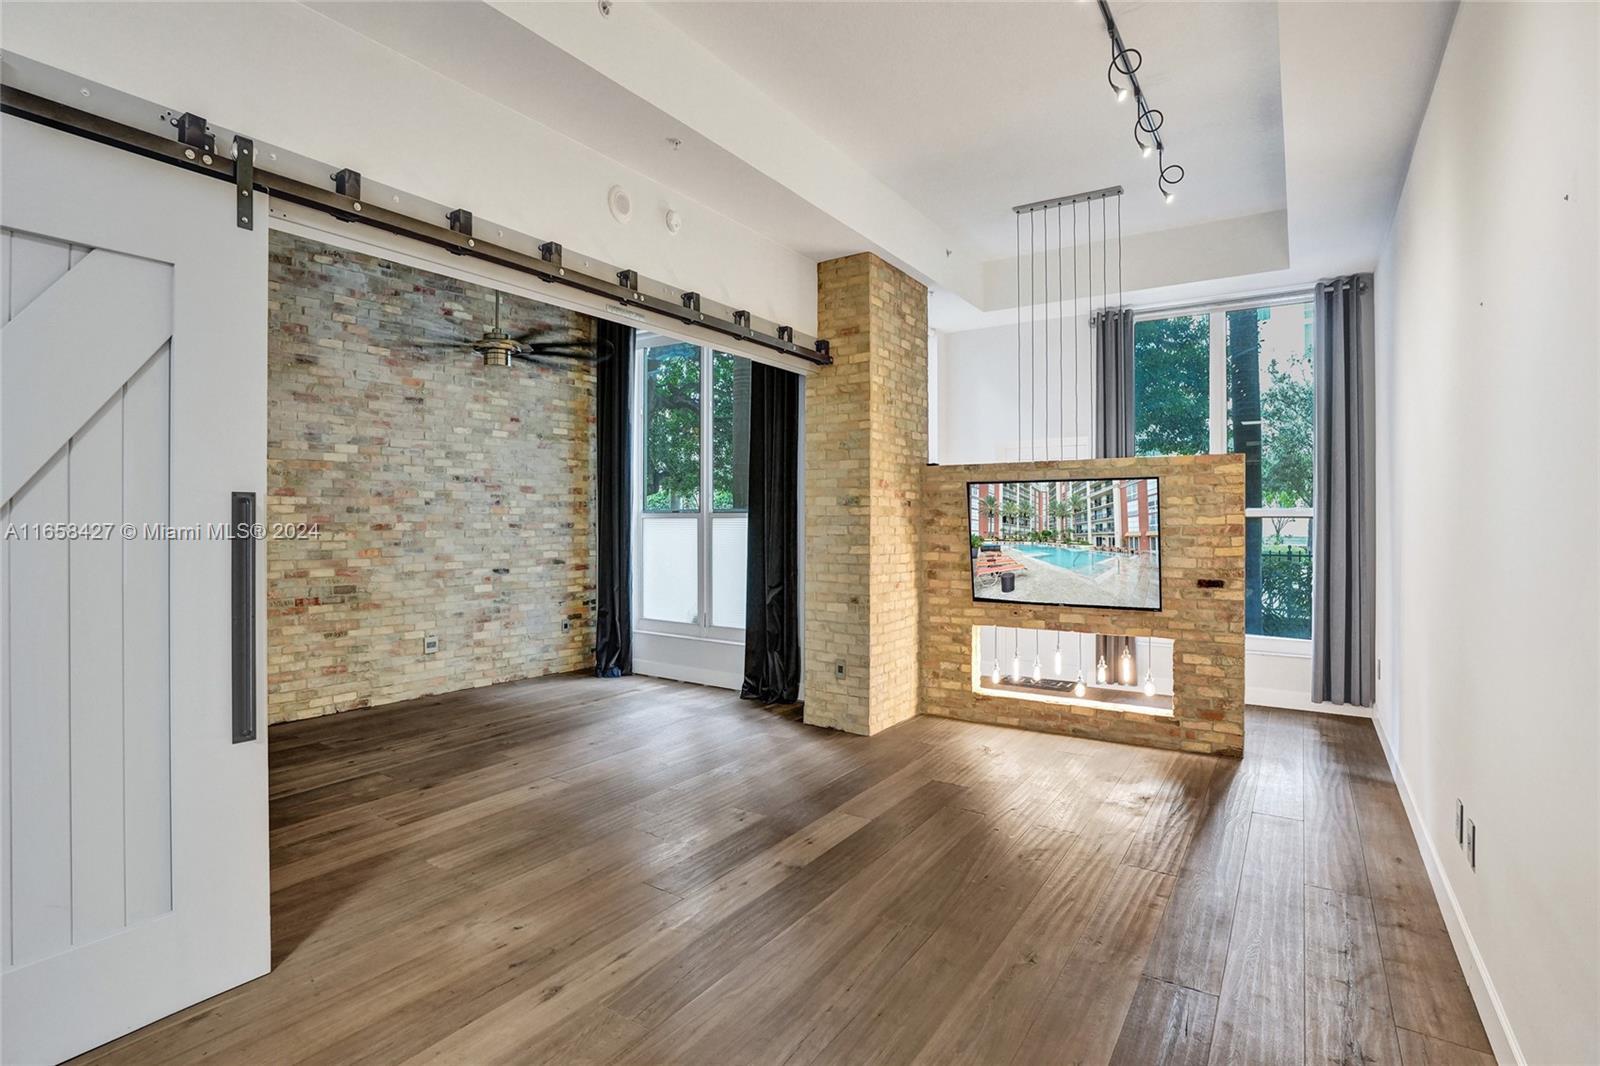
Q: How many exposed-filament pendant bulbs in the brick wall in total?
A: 8